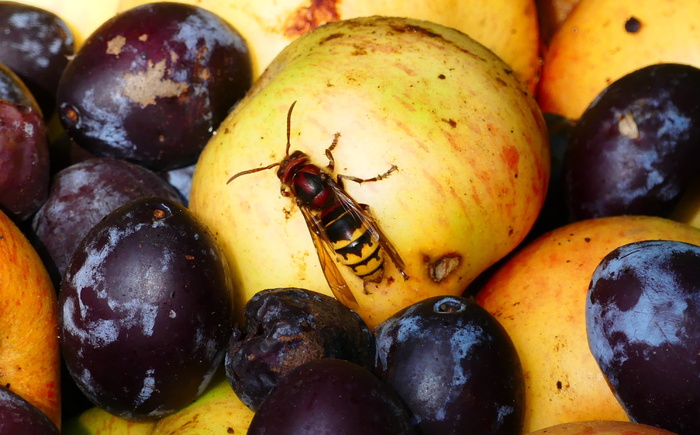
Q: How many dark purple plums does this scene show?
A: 11